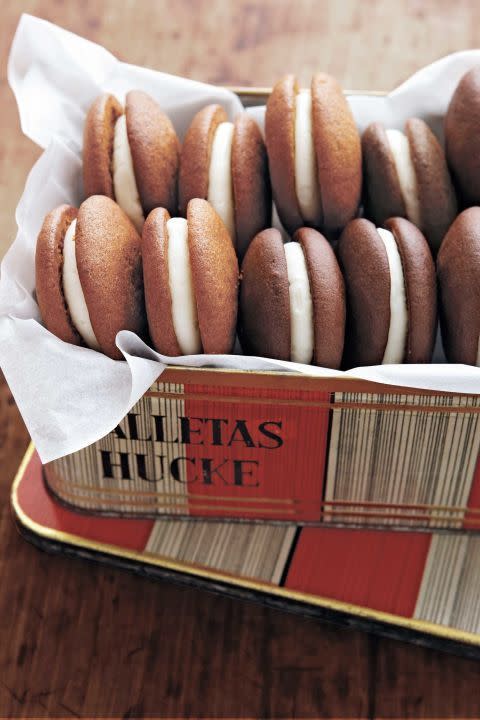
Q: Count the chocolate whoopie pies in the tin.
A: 5